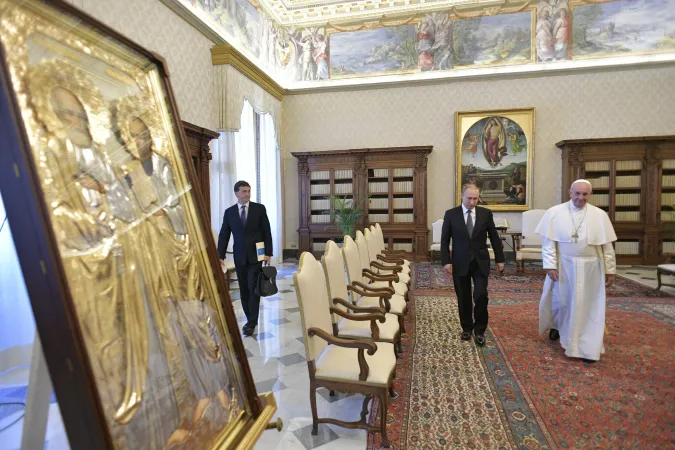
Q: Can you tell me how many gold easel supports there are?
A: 1